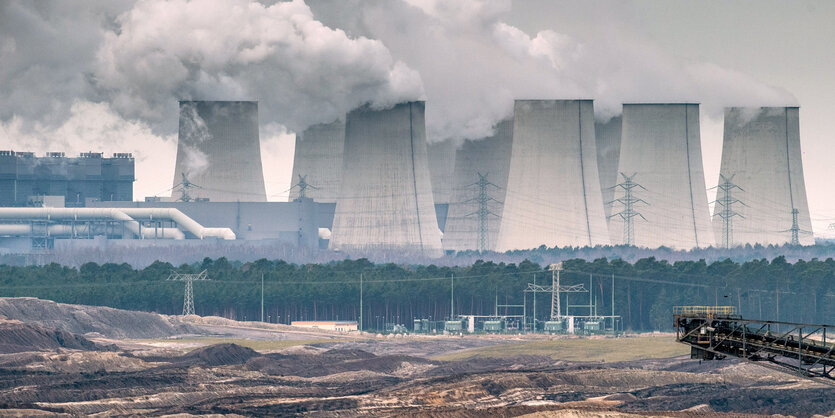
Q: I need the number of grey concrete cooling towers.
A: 9